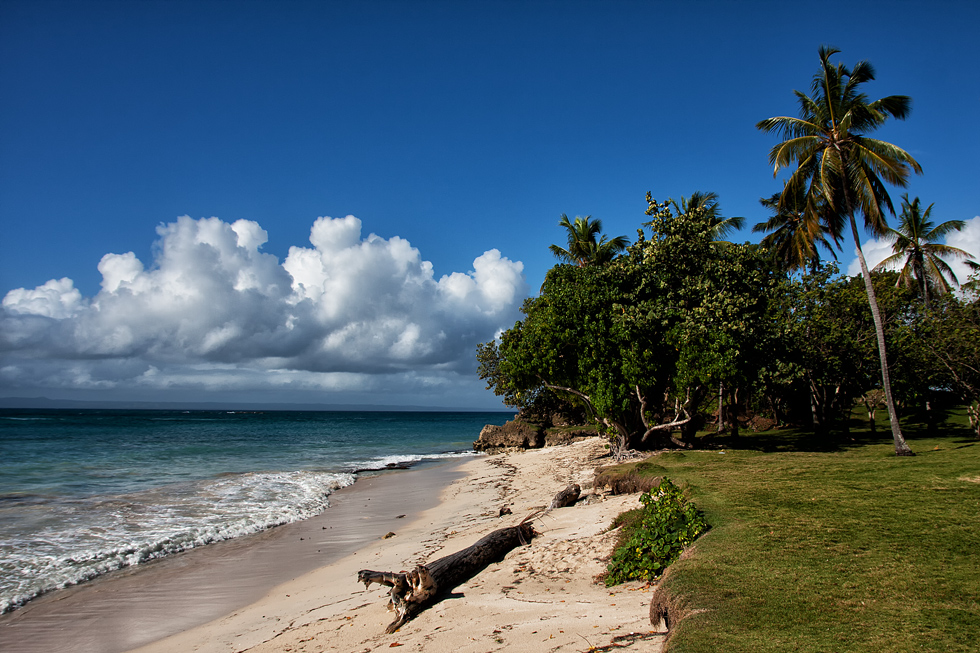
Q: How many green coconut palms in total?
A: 5